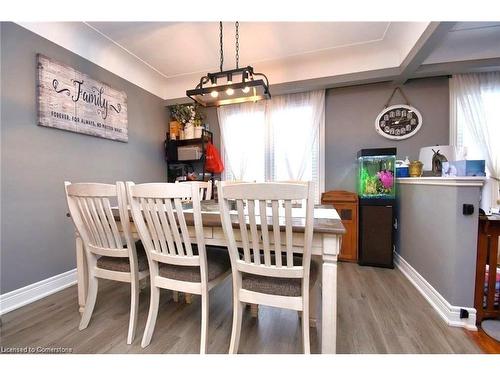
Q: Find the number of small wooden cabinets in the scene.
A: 1